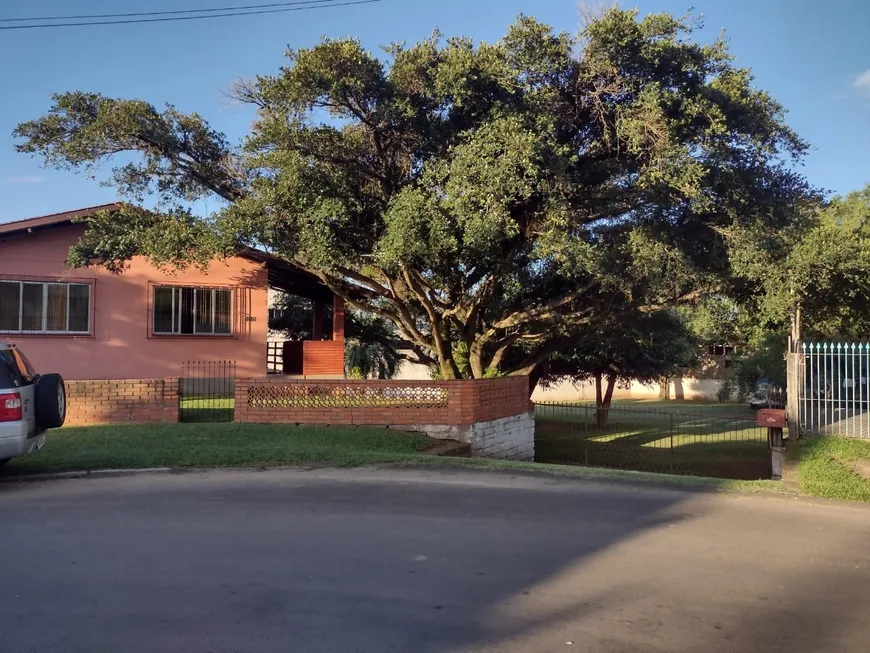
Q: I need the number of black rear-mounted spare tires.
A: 1